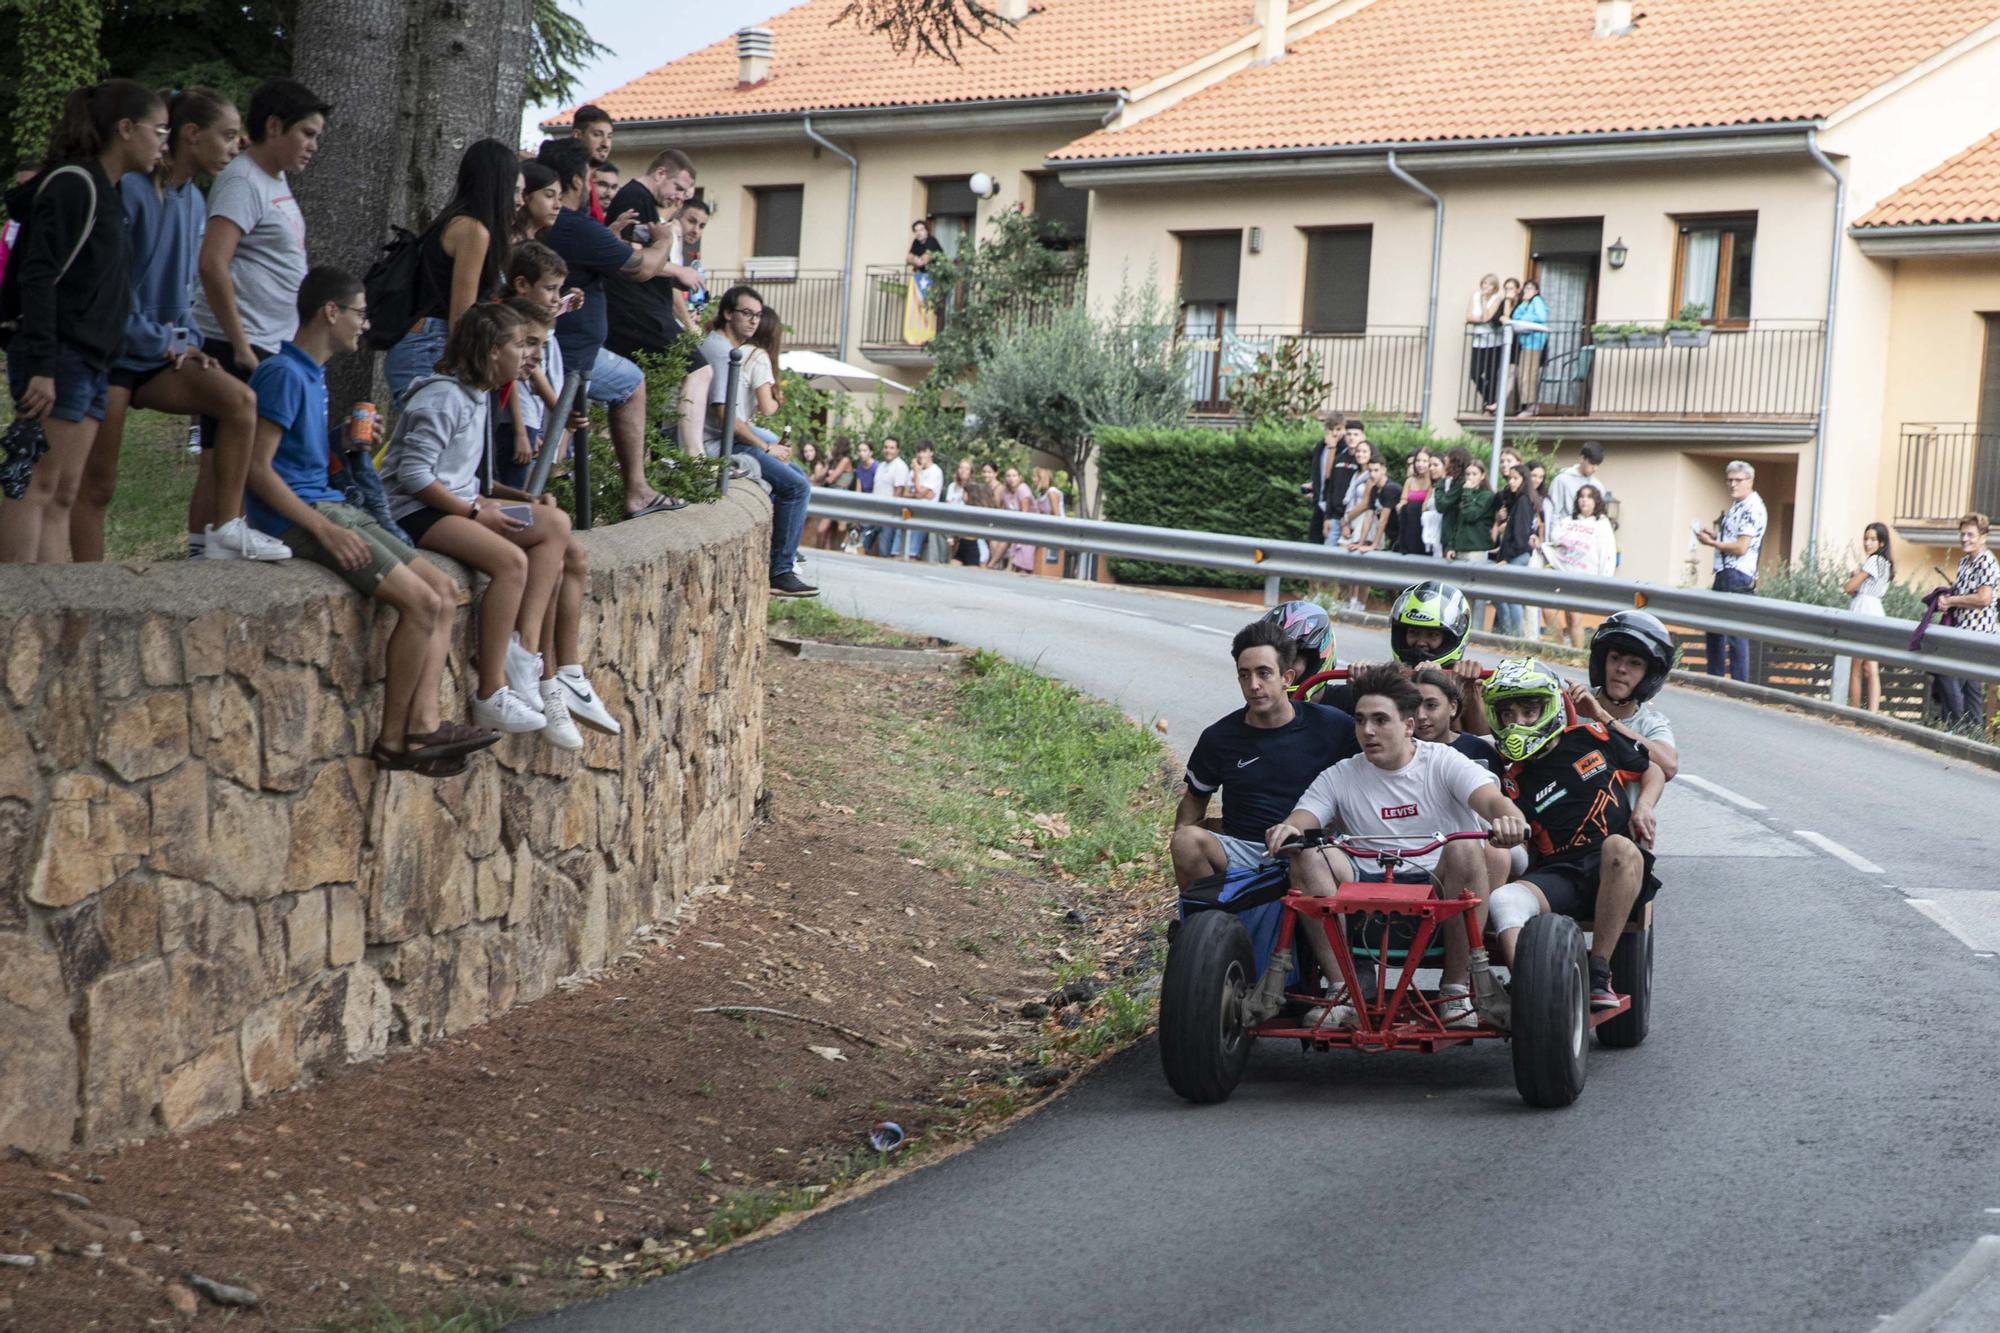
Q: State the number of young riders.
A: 7